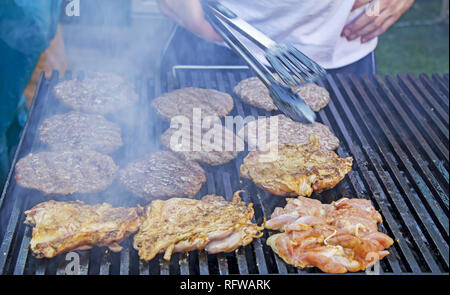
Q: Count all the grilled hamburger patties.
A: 8